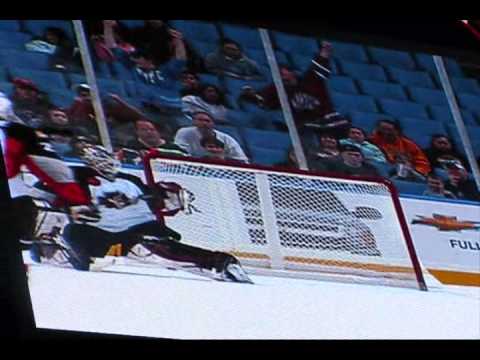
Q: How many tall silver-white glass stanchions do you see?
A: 3